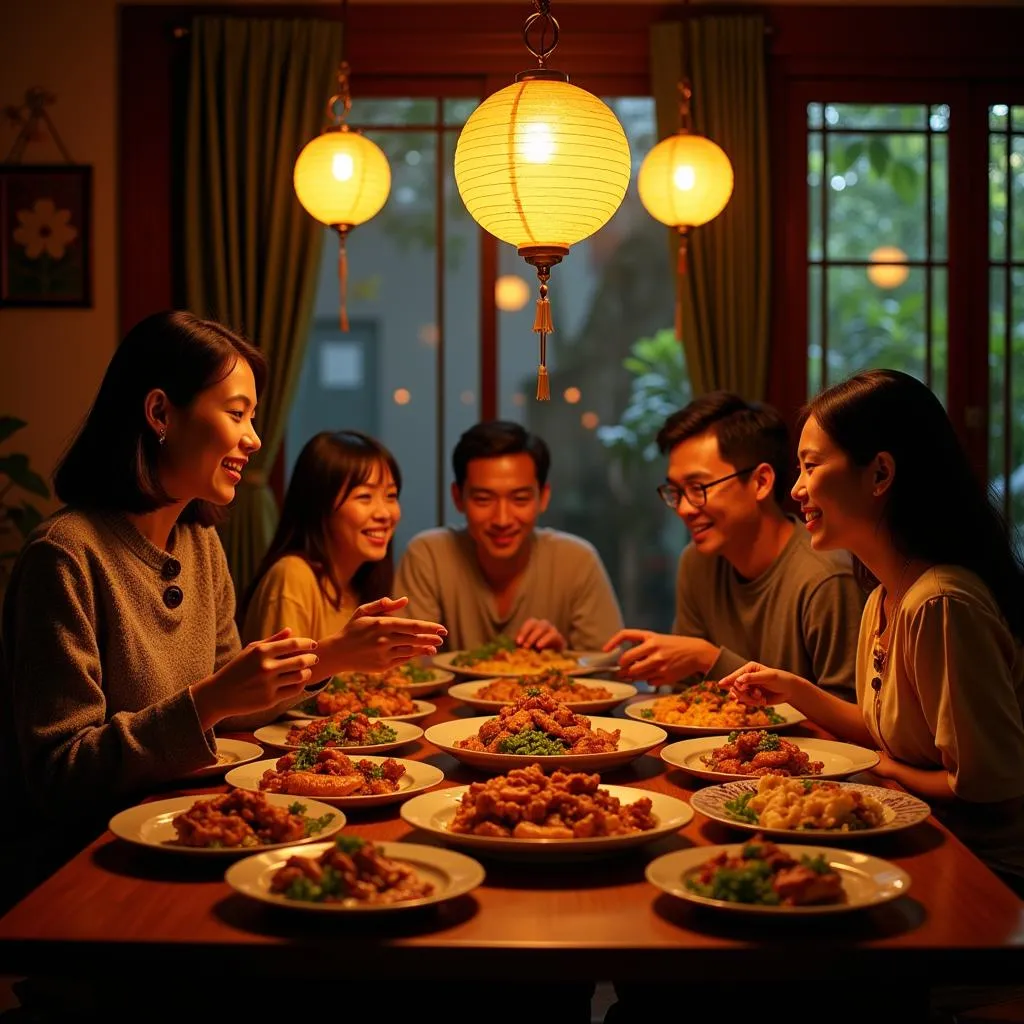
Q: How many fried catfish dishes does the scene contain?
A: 0